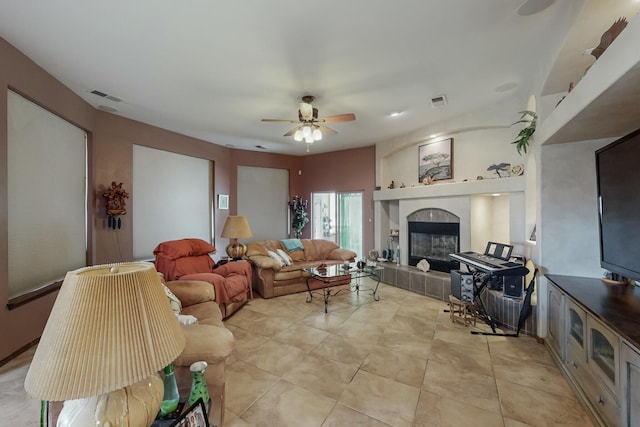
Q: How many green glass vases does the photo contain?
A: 2